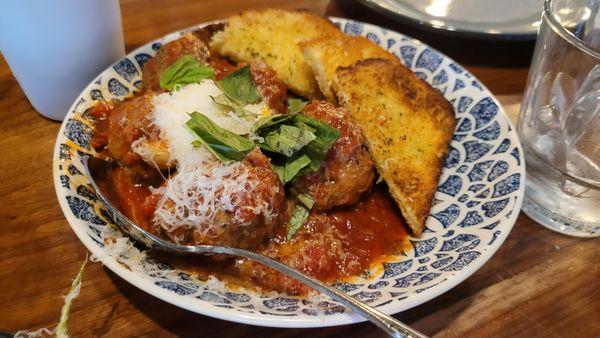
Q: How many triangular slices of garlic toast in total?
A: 3